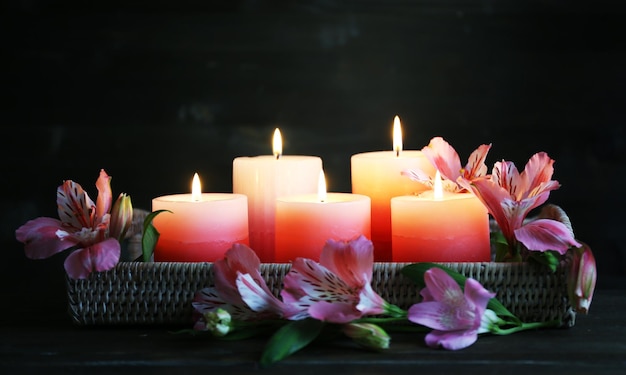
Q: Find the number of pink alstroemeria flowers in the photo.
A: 6